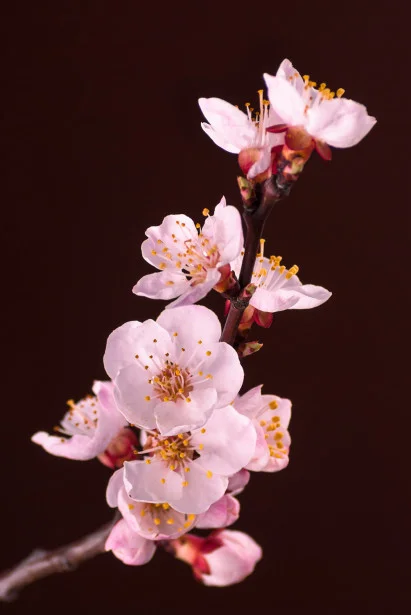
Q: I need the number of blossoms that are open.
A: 9